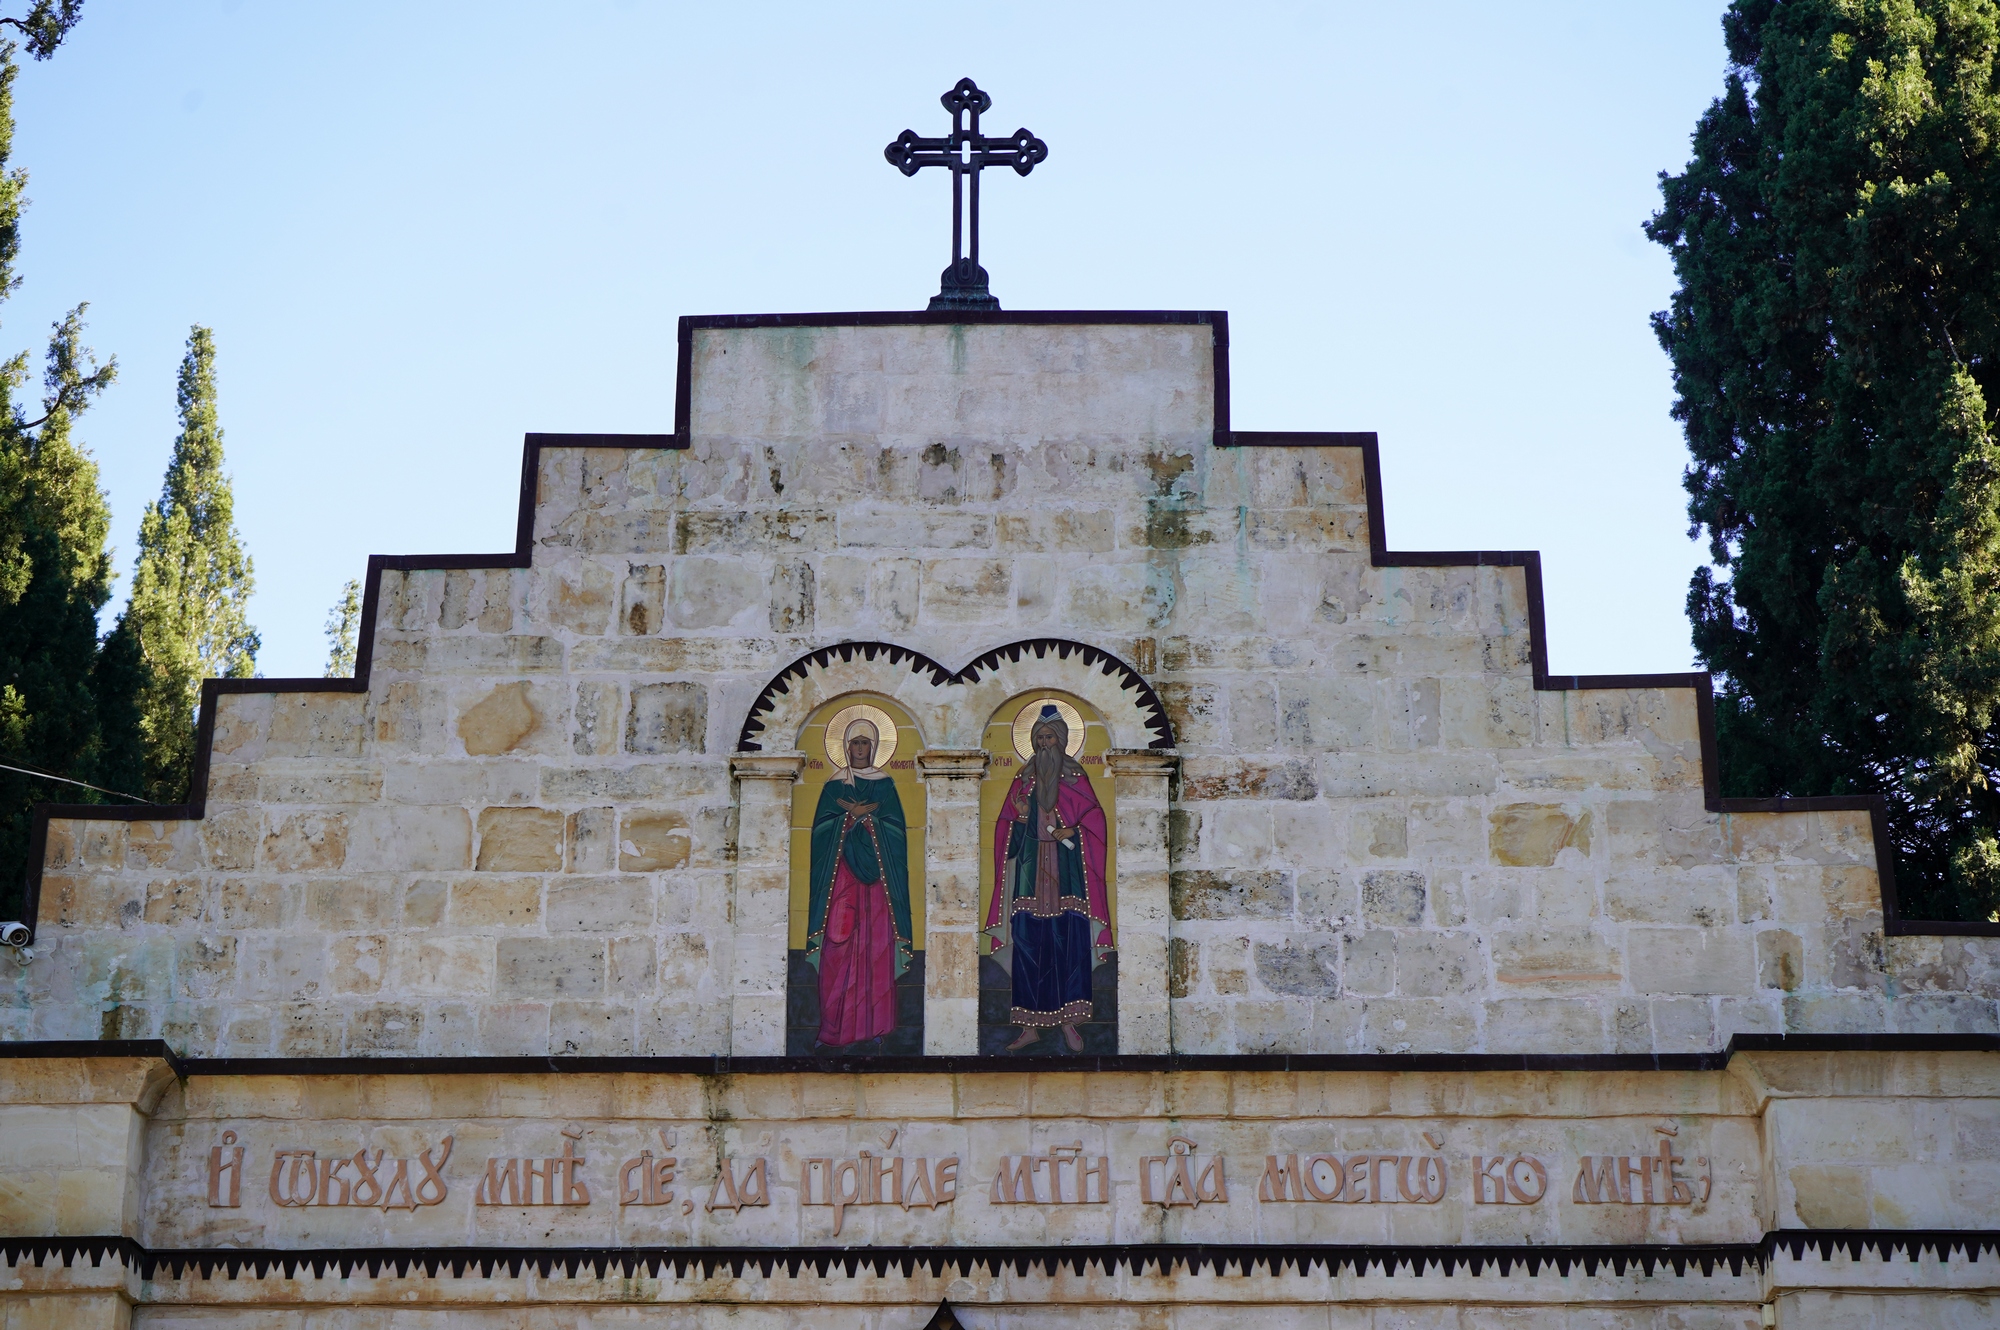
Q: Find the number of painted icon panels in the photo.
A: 2